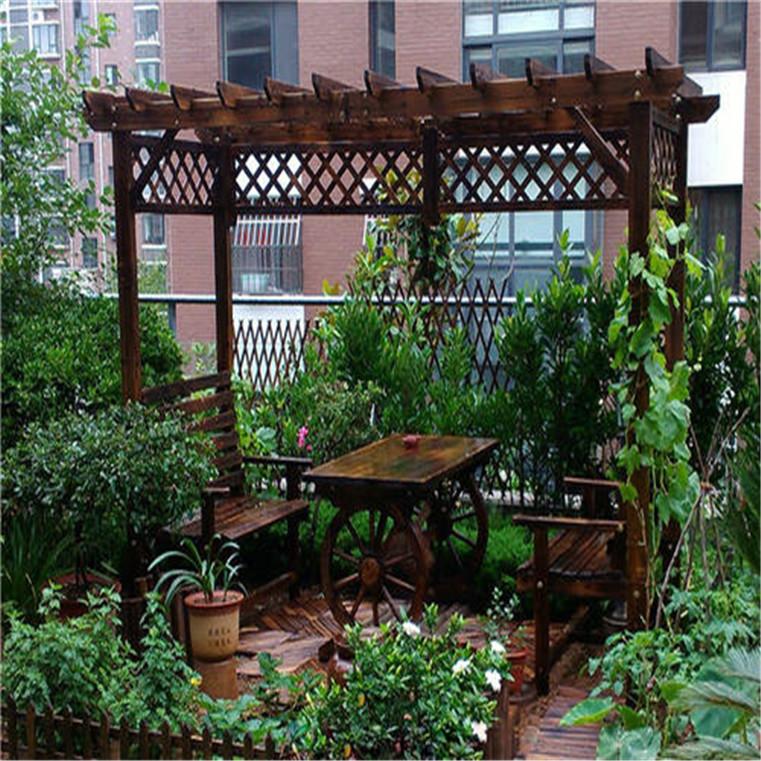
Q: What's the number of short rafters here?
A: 12